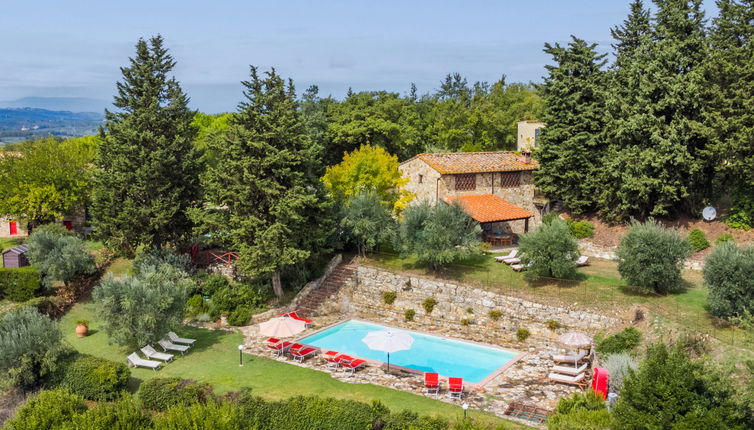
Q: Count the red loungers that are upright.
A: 2